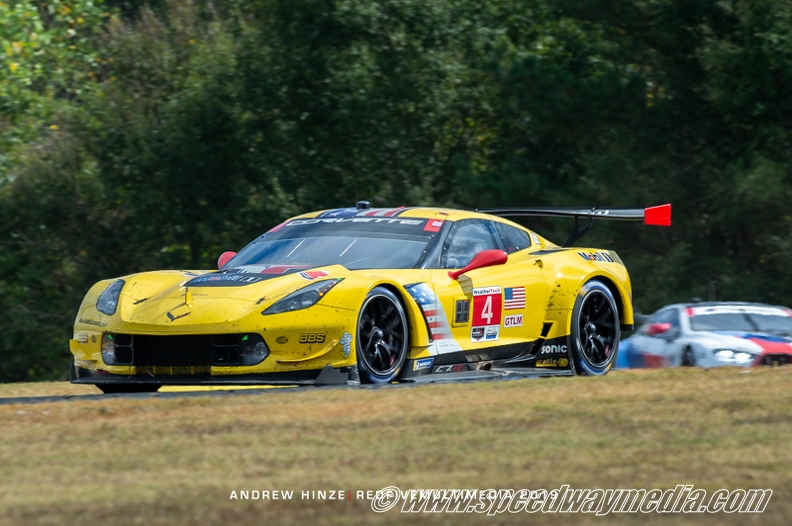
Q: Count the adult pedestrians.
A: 0